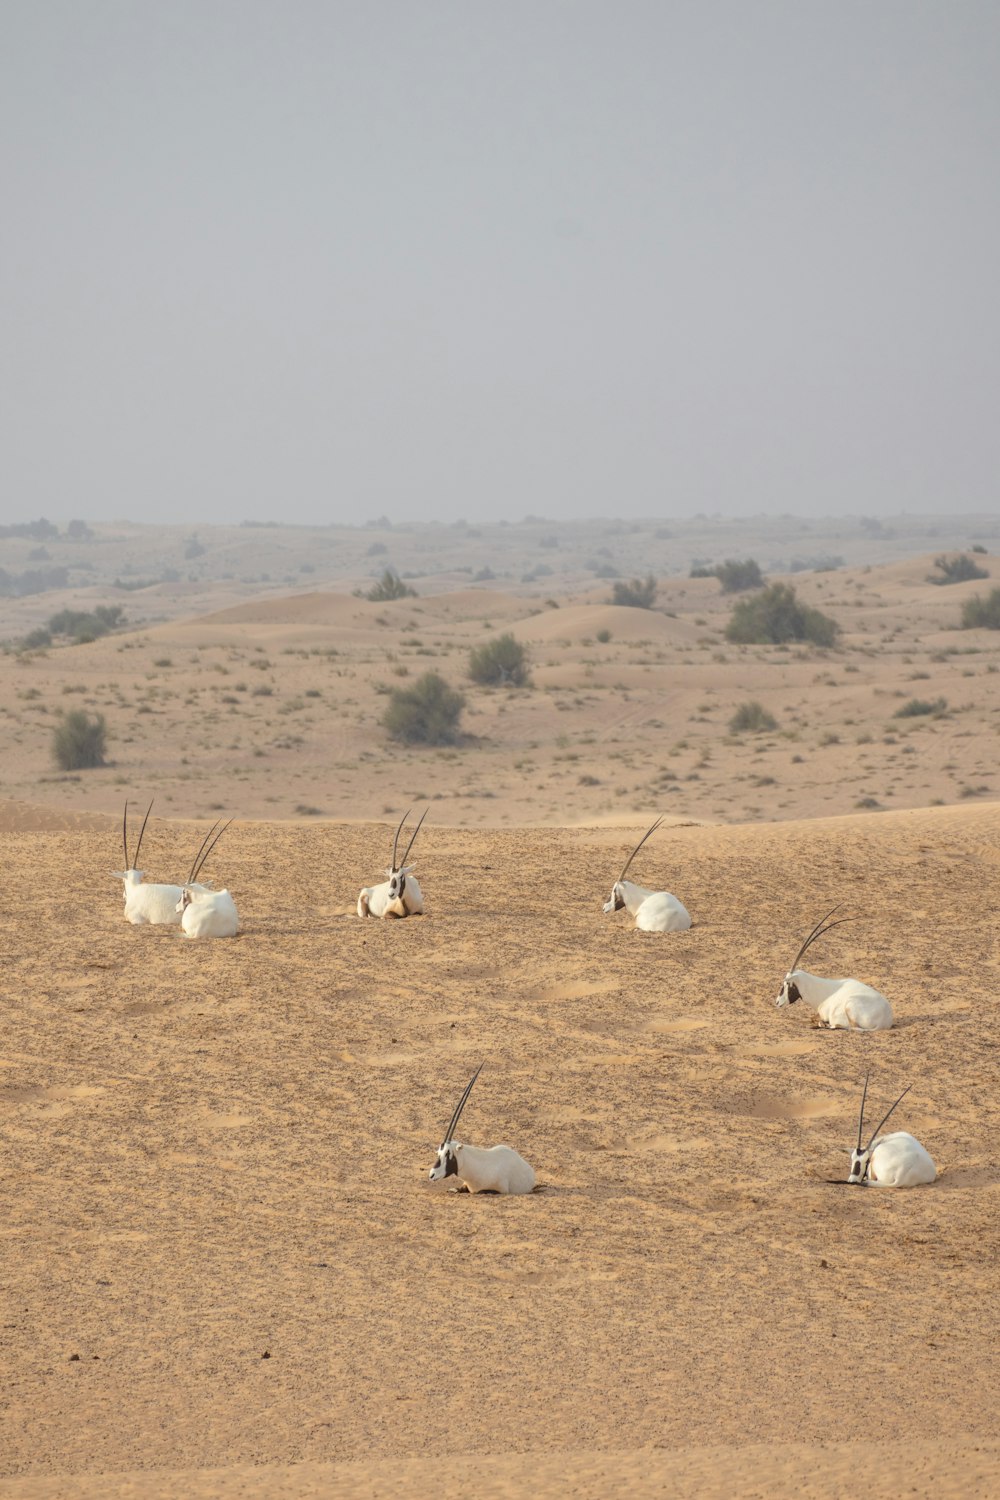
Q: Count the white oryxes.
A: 7